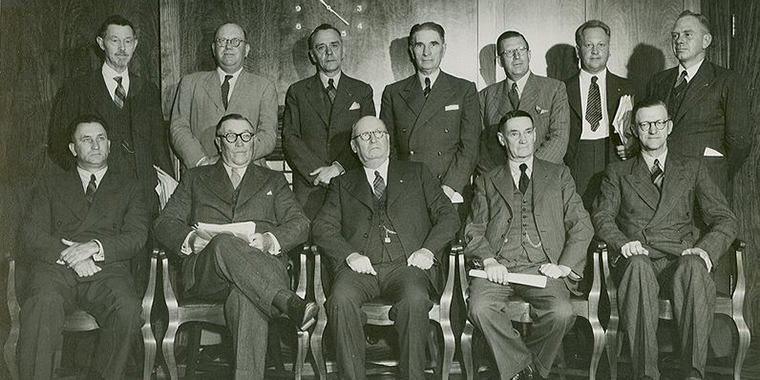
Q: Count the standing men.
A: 7